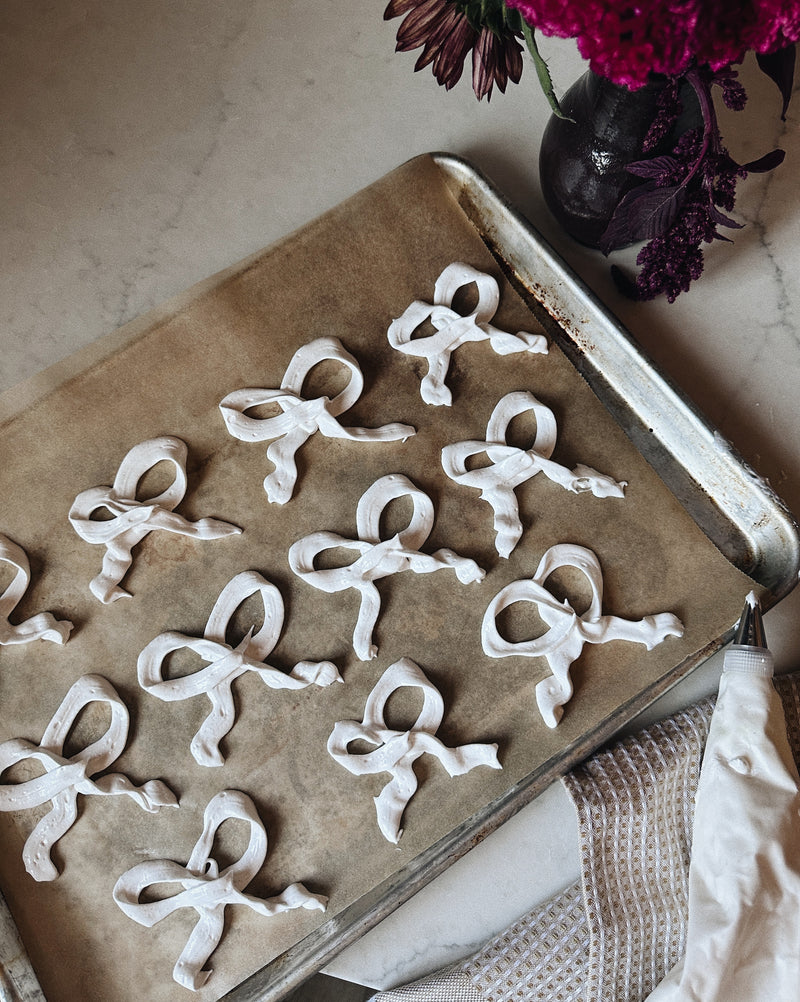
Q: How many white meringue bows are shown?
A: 11